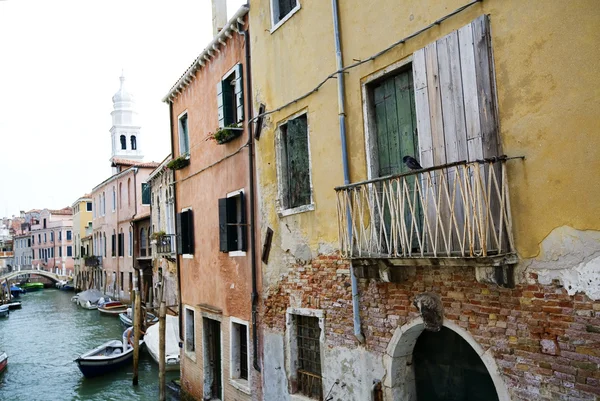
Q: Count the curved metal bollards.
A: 0